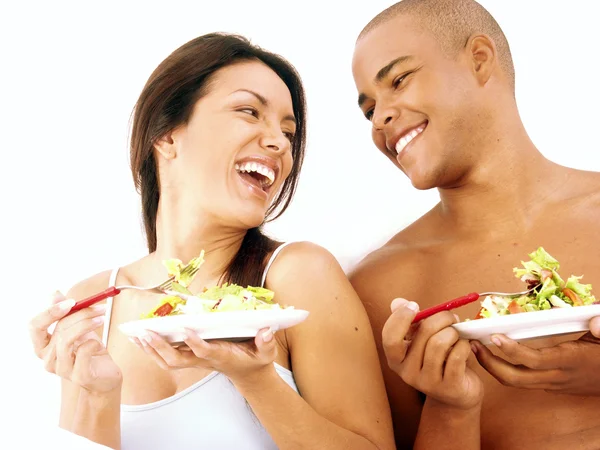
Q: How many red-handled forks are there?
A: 2